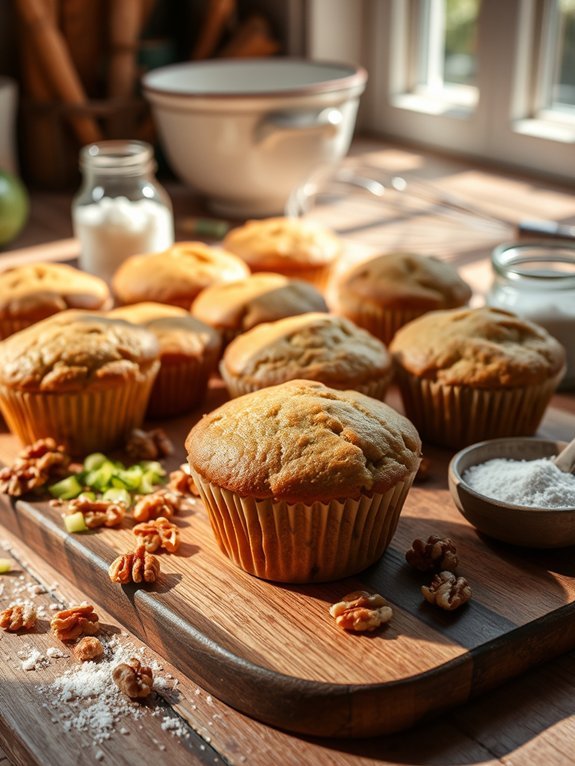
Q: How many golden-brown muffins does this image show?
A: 10